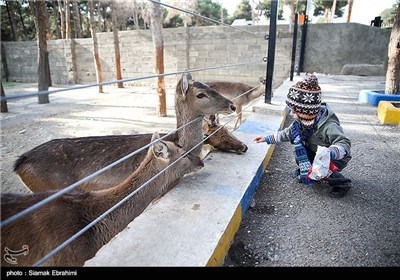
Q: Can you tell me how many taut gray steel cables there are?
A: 4